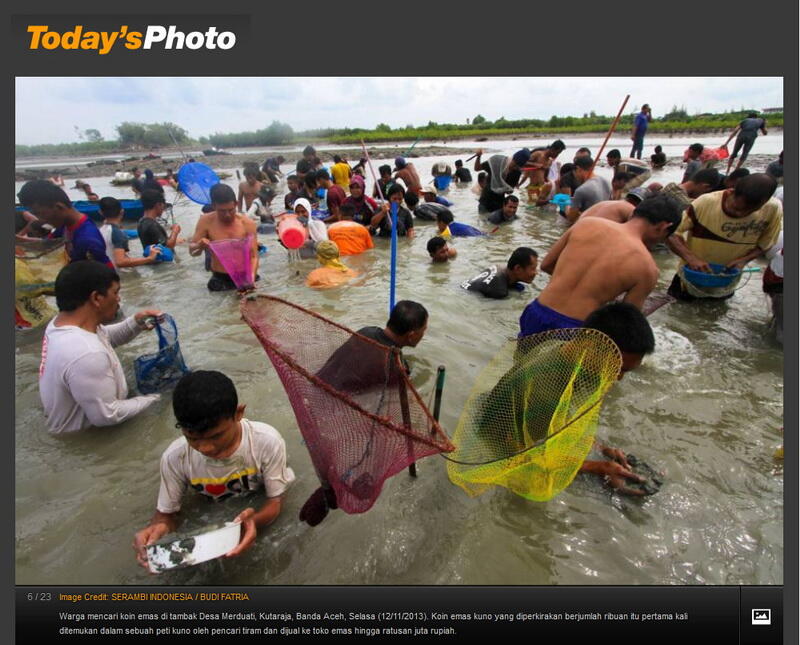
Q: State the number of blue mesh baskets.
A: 2